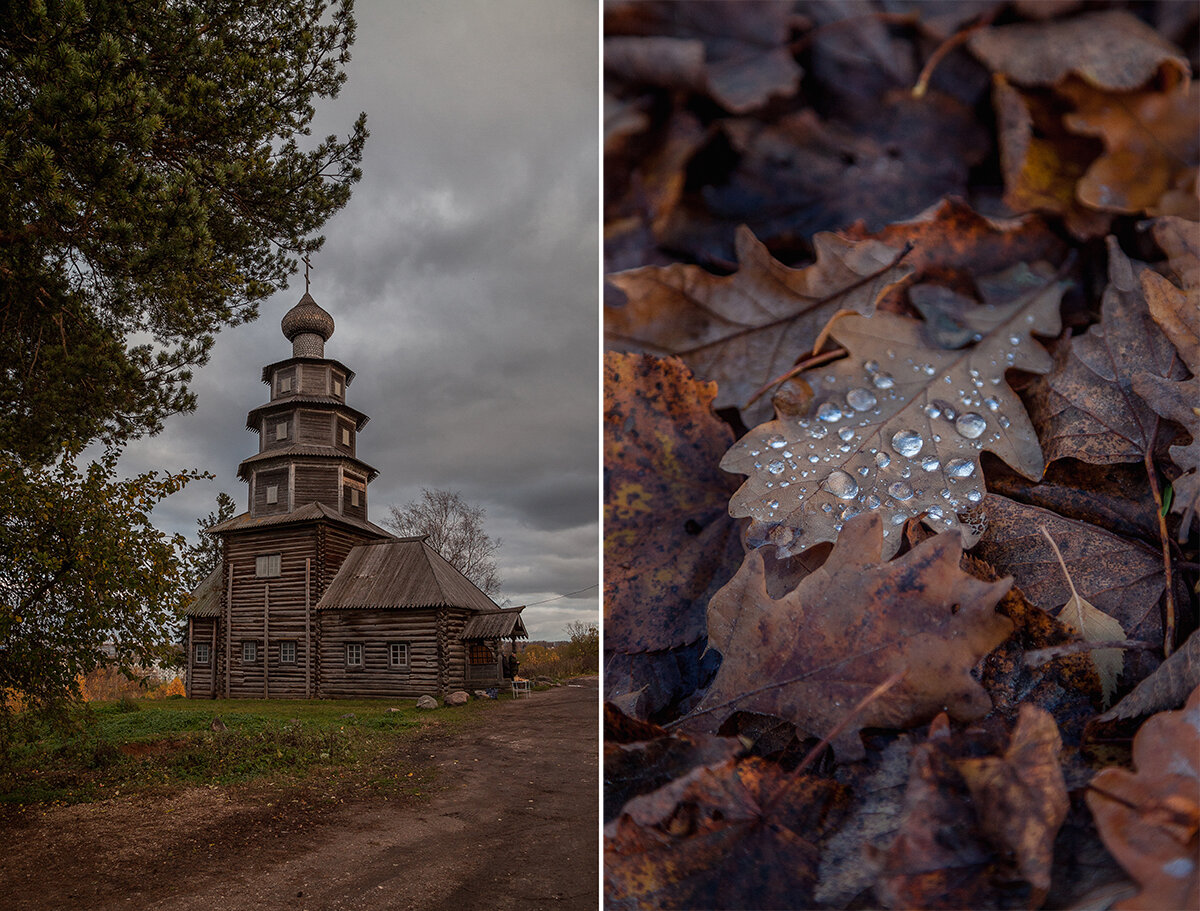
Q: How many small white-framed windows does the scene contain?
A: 5